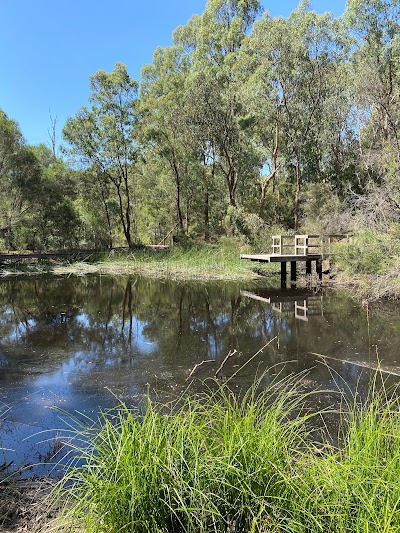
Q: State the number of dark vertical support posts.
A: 4